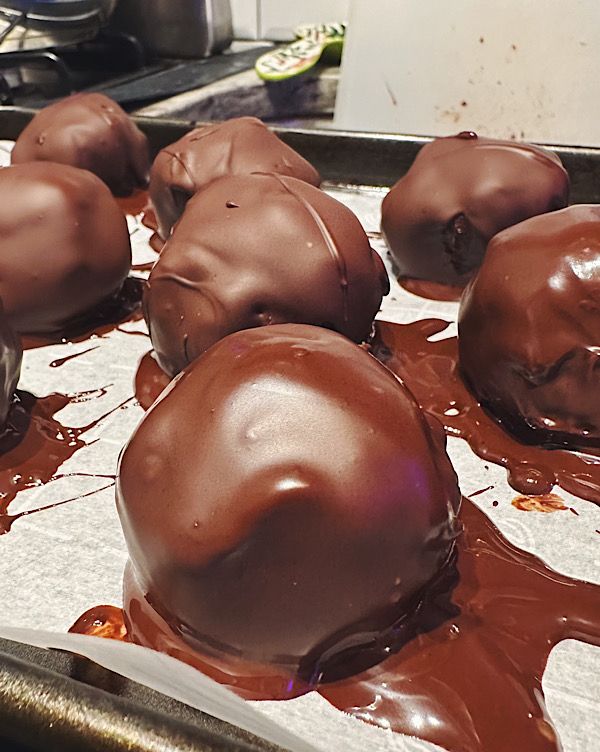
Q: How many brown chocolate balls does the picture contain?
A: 8